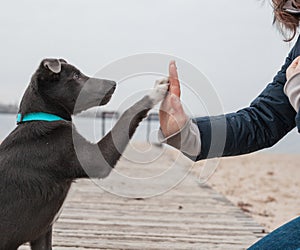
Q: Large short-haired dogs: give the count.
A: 1